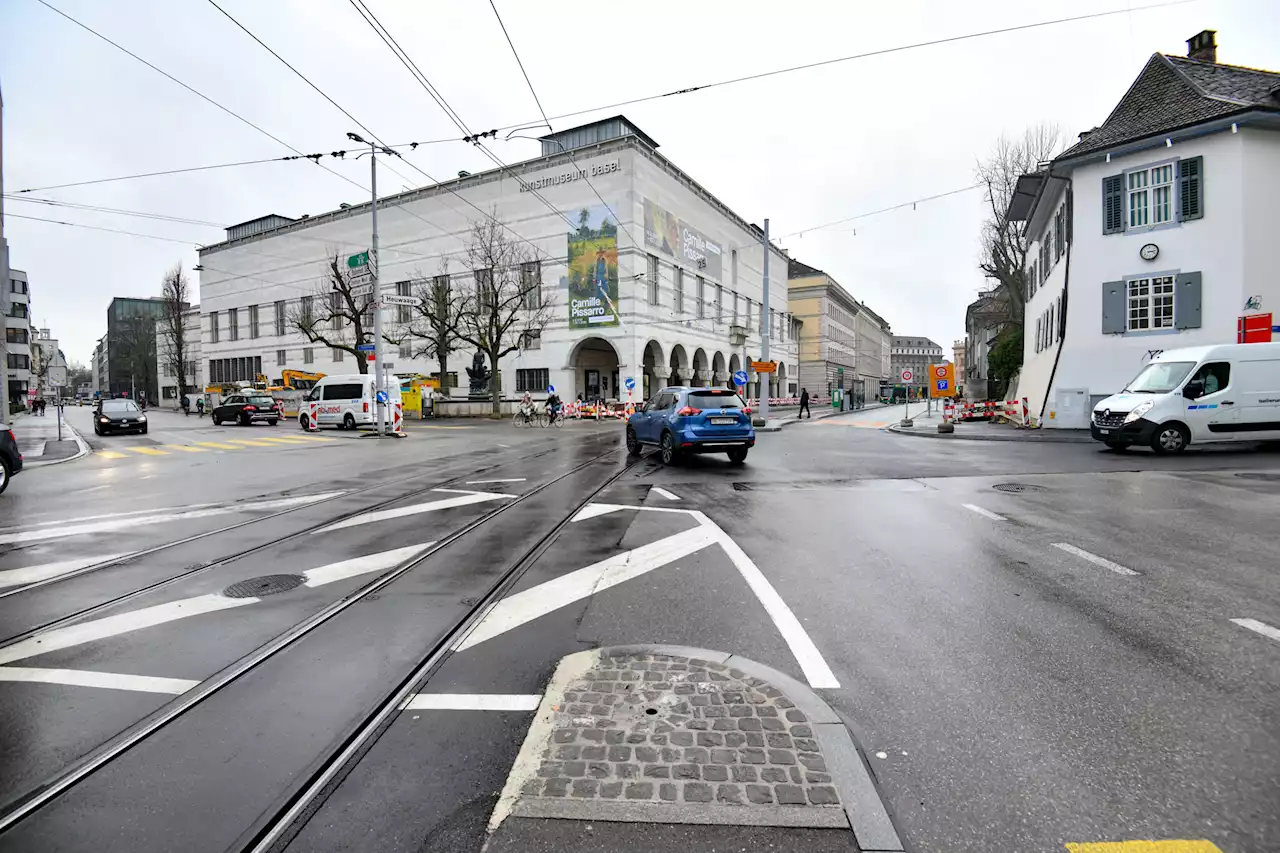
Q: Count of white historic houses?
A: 1